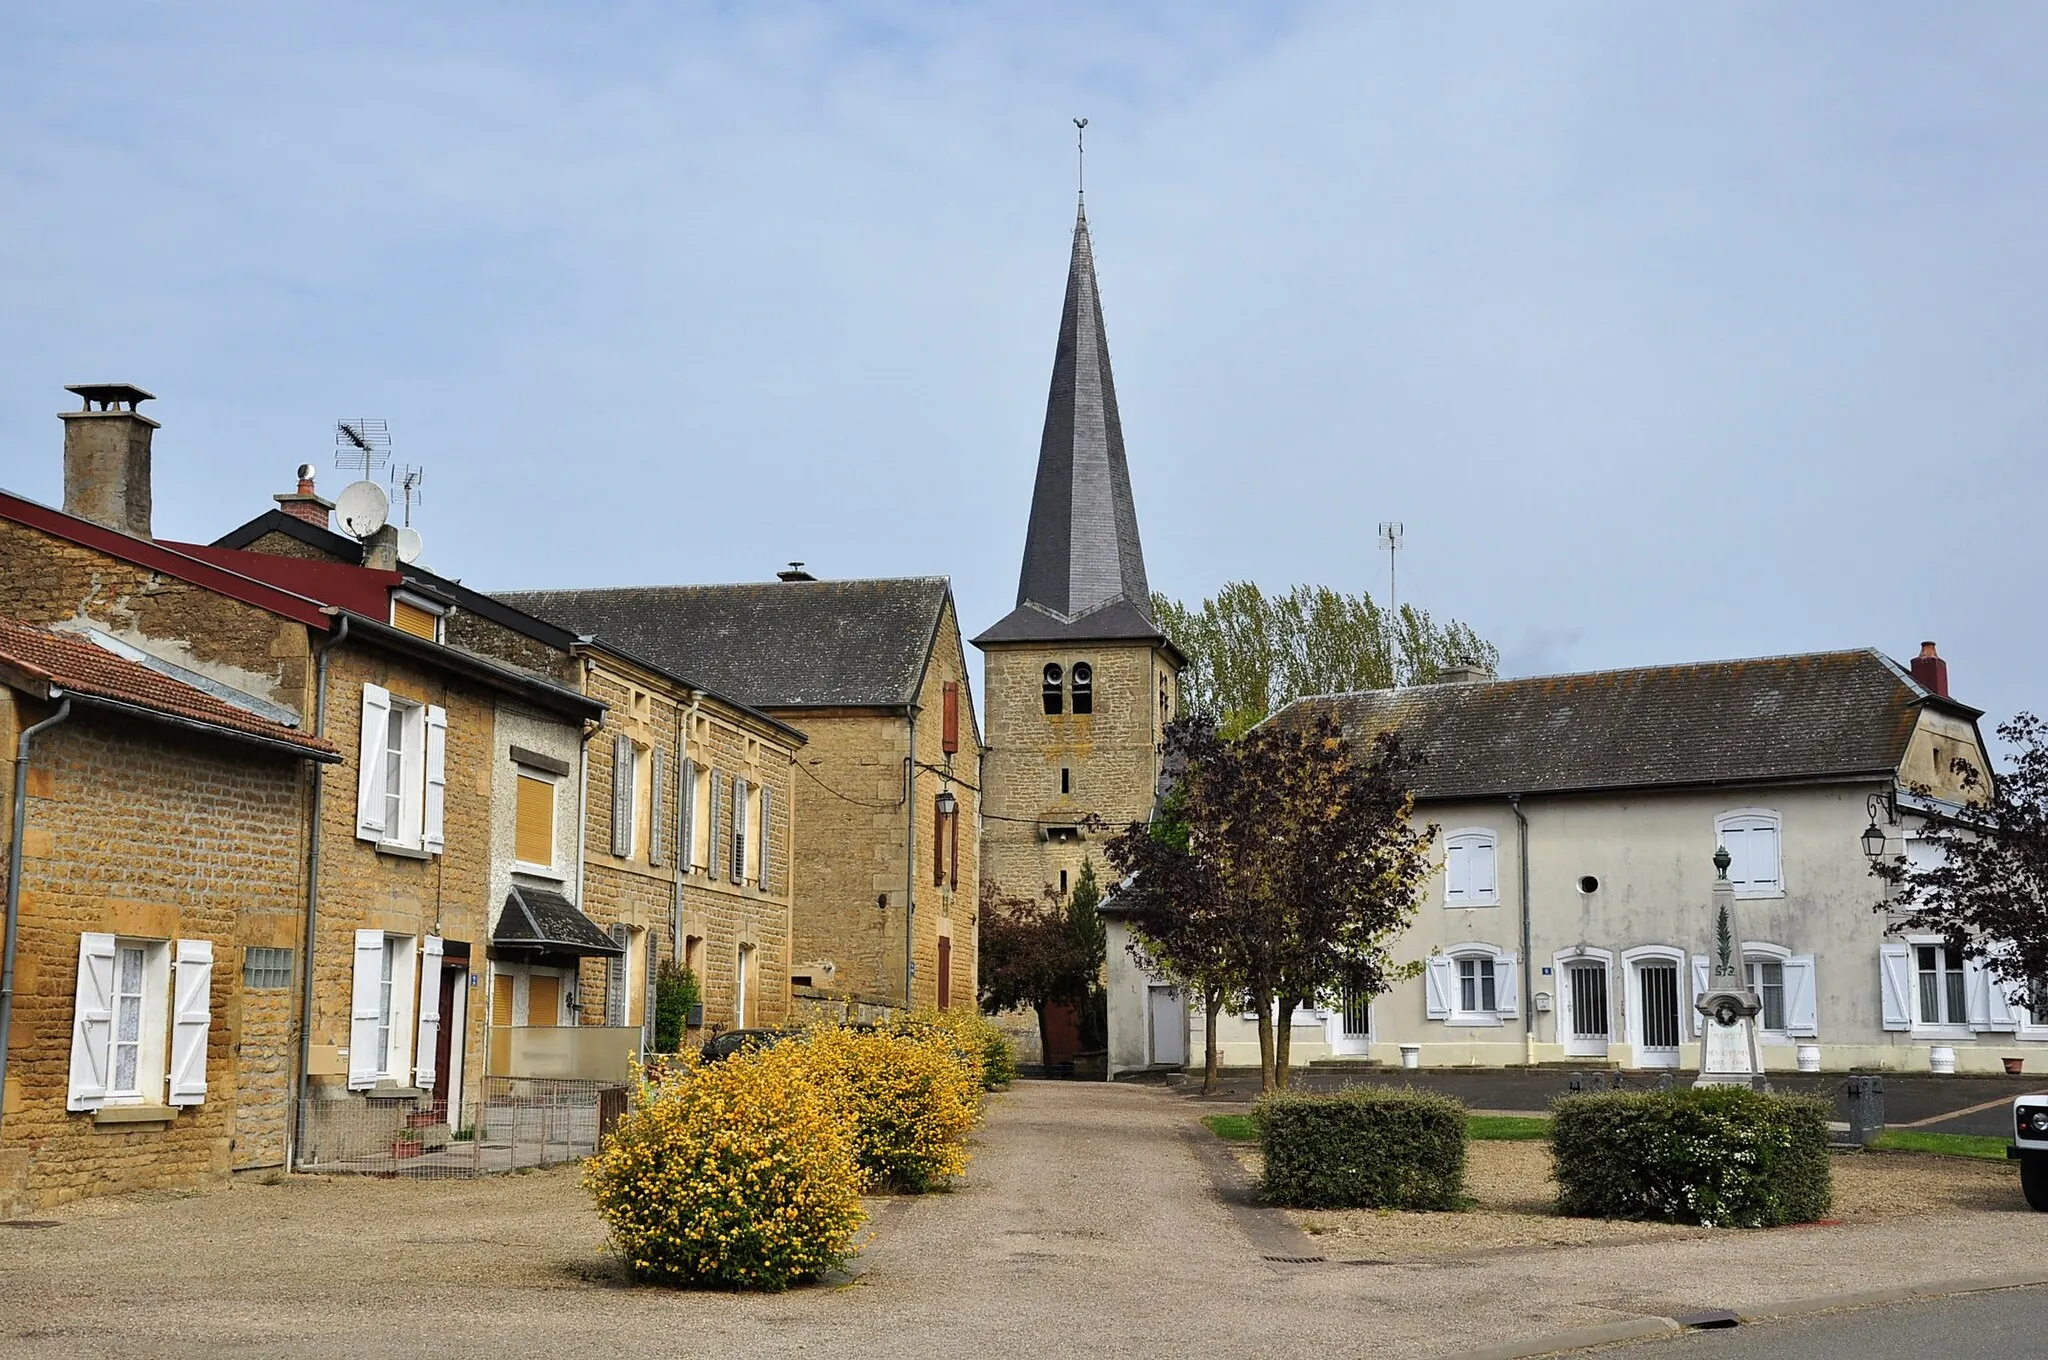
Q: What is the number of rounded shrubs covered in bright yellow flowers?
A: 3